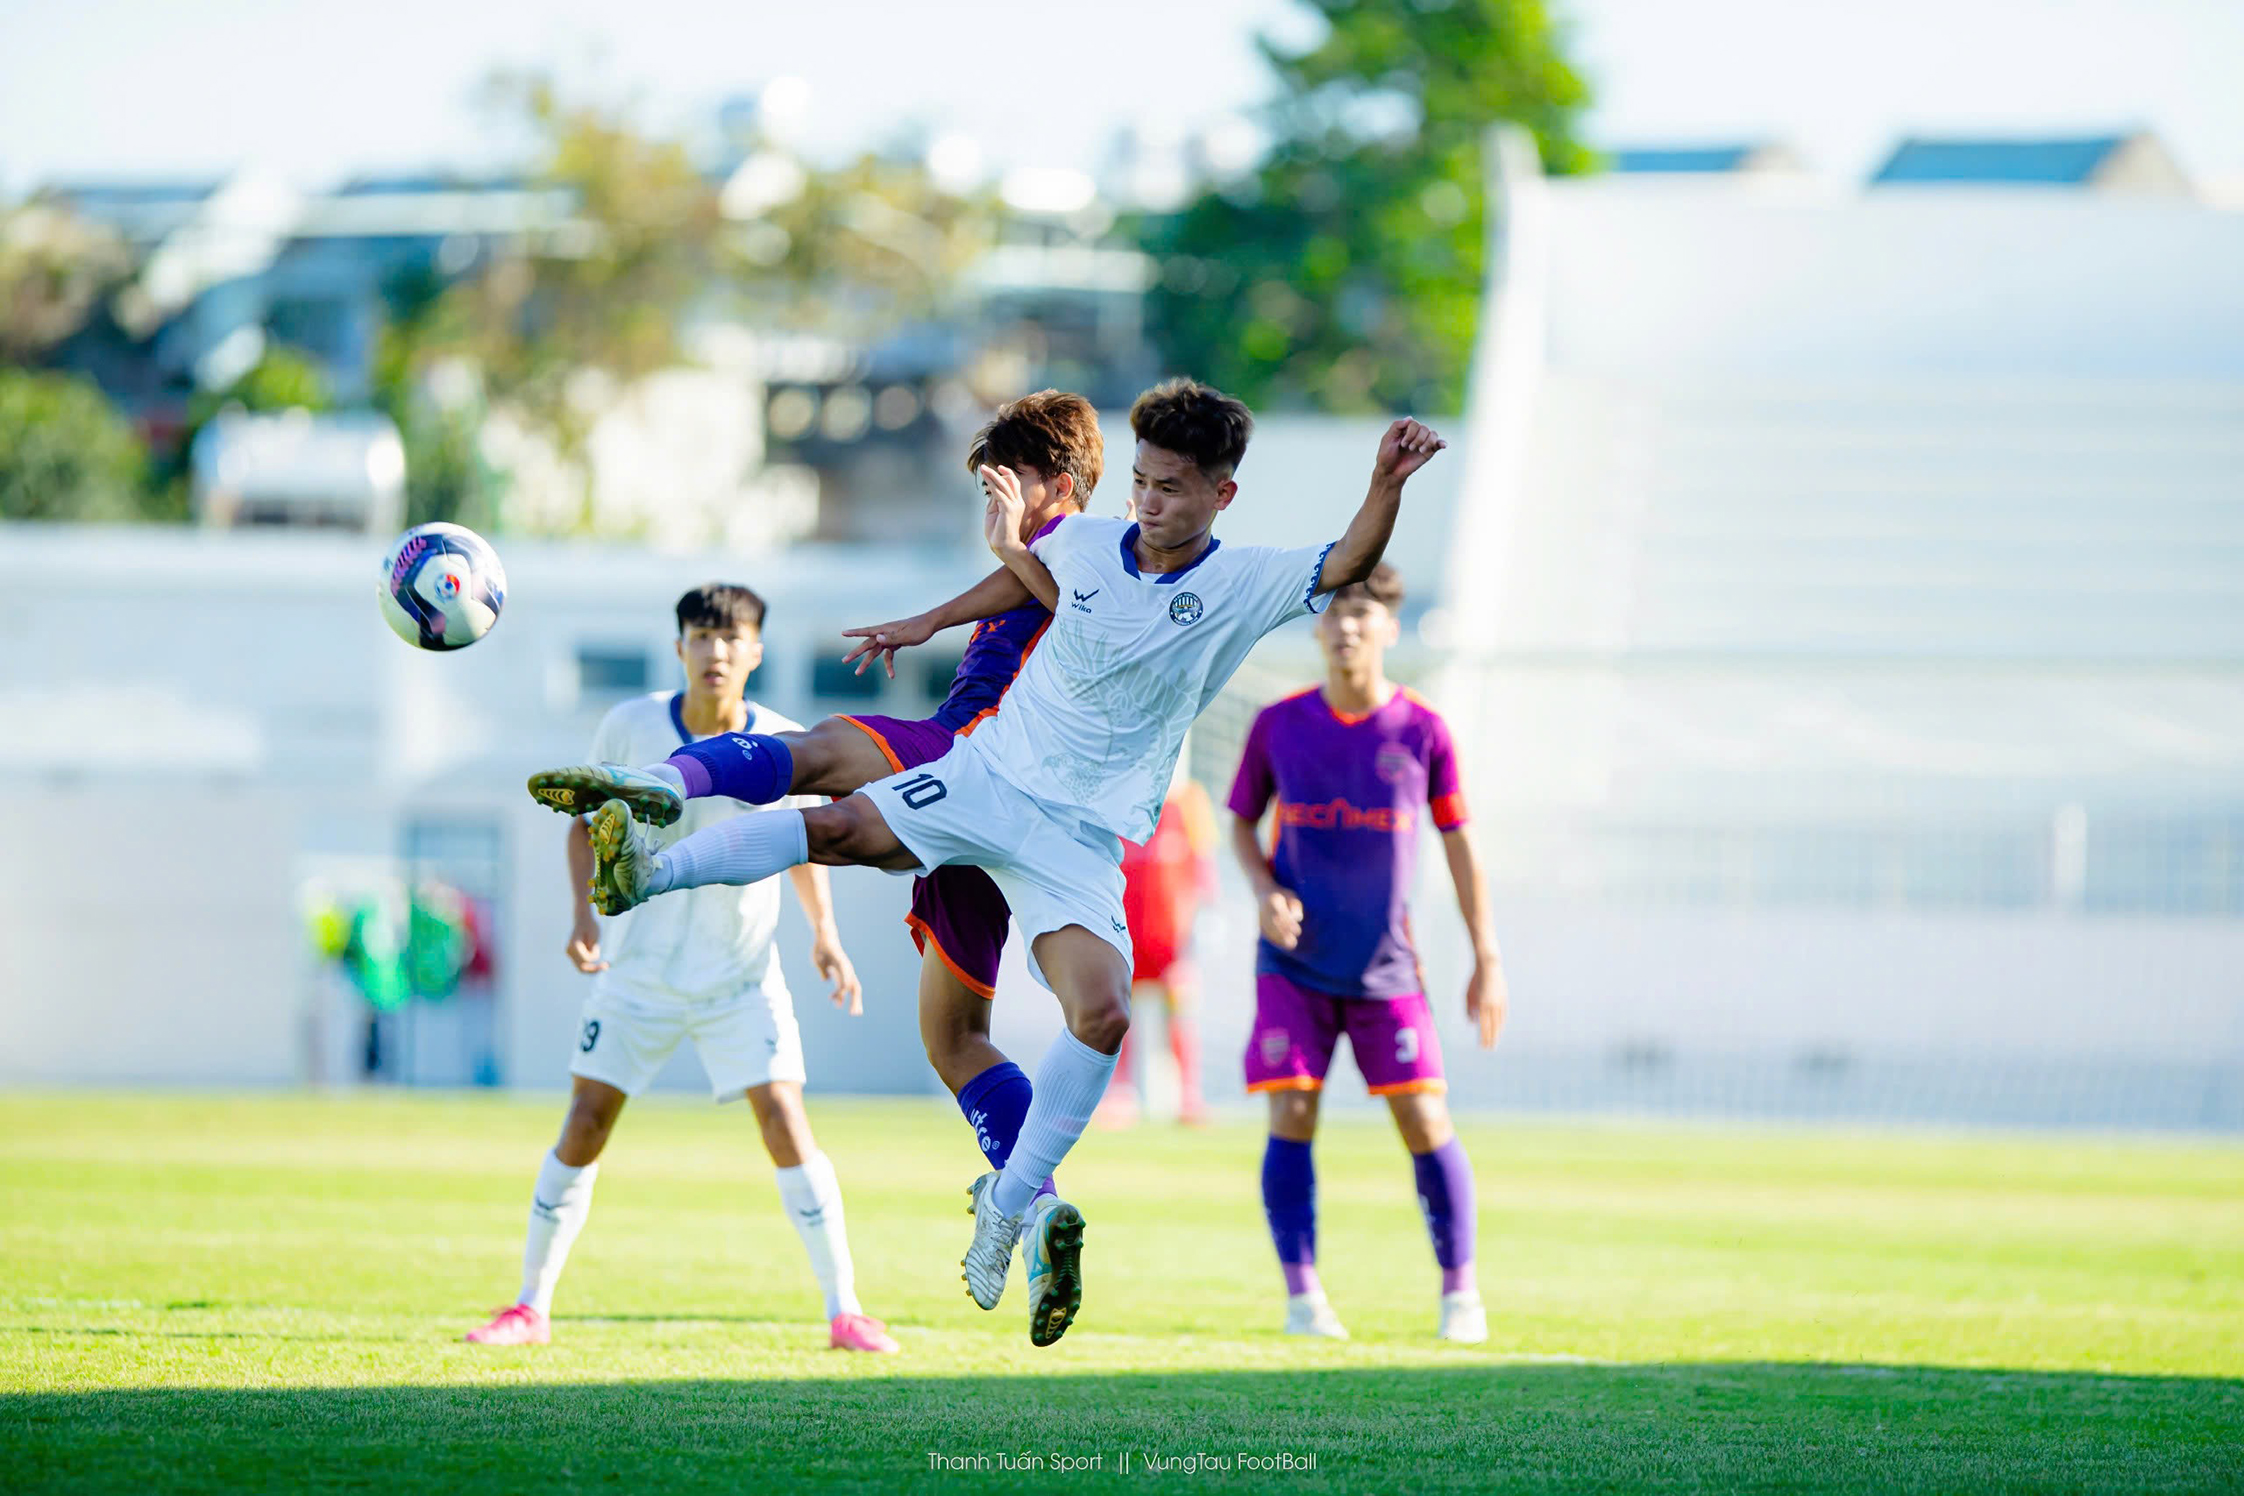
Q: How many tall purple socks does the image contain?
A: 4